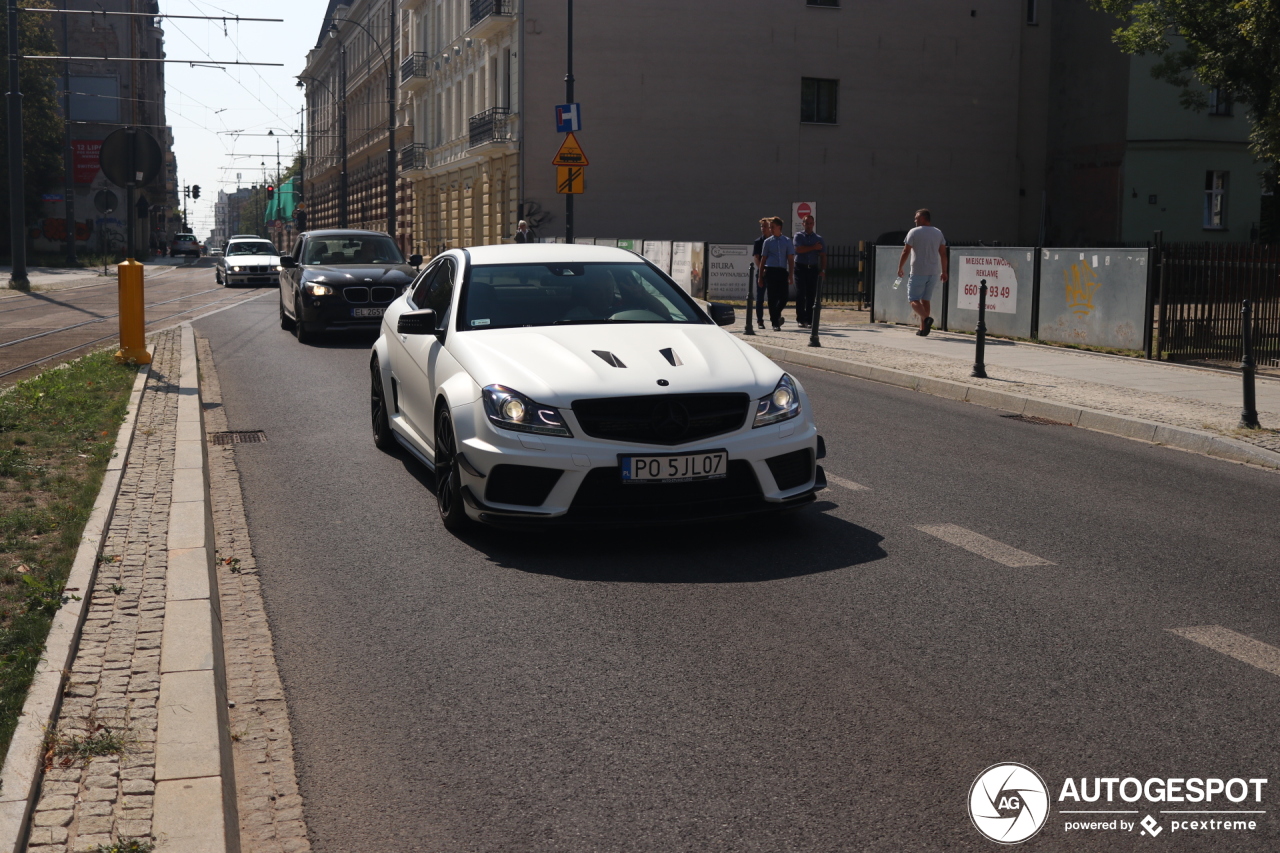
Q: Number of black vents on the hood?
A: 2